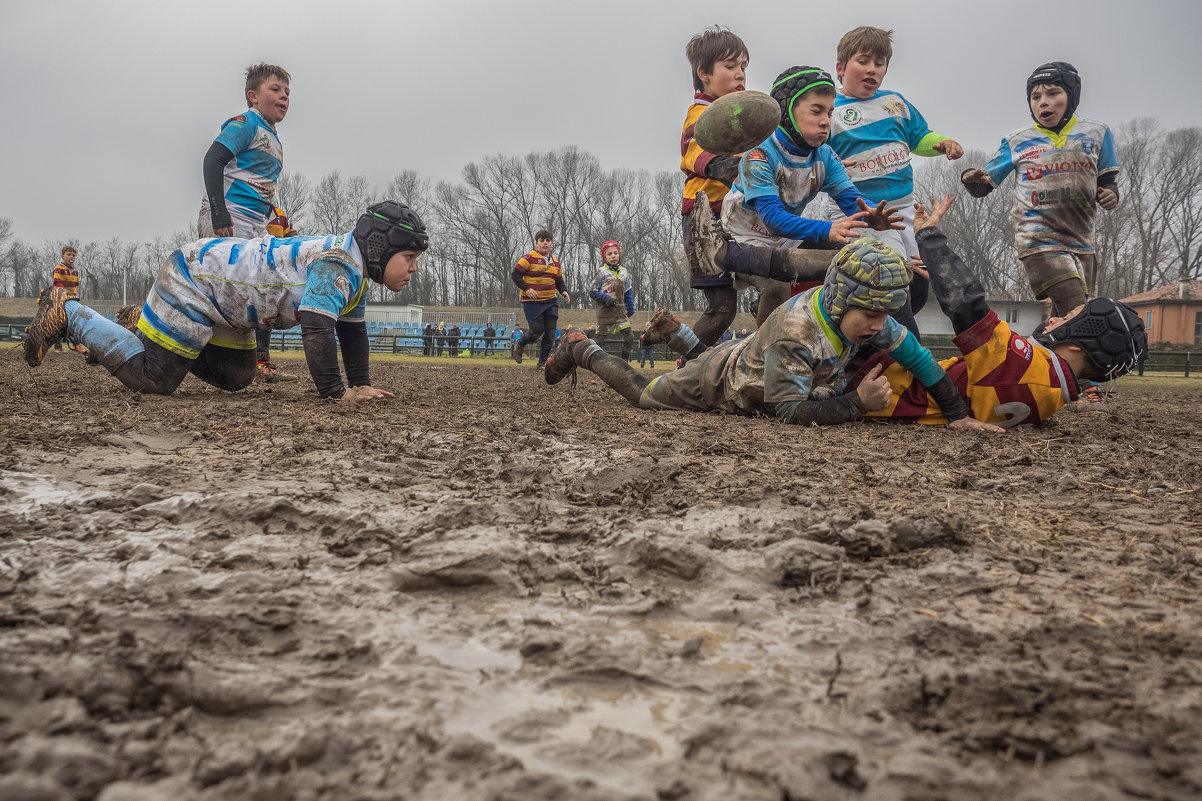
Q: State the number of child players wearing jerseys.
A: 11